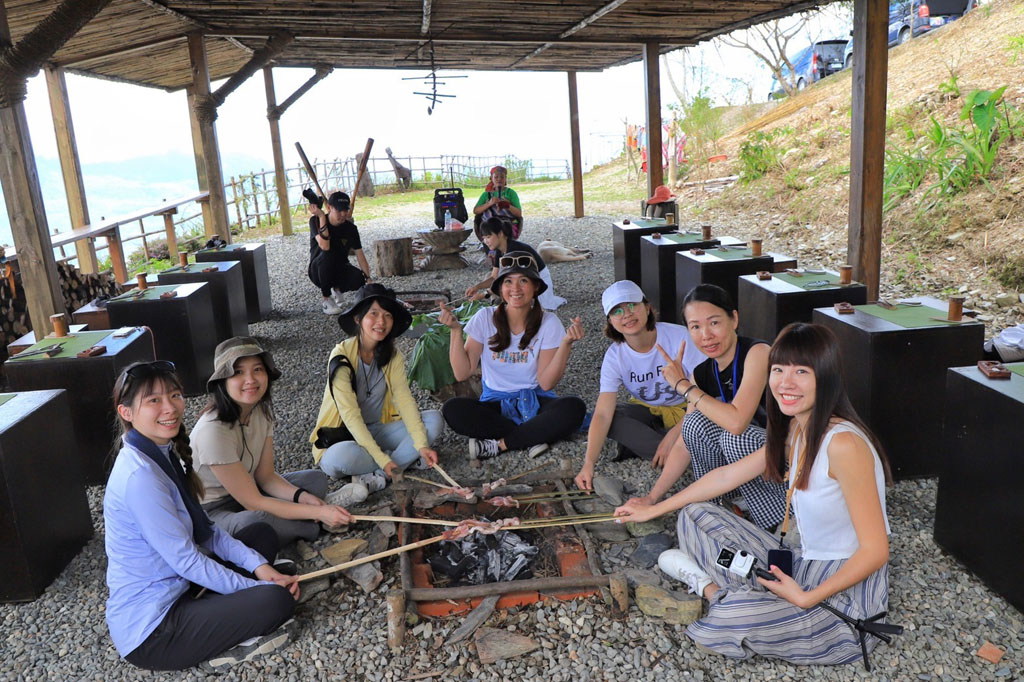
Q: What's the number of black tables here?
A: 11